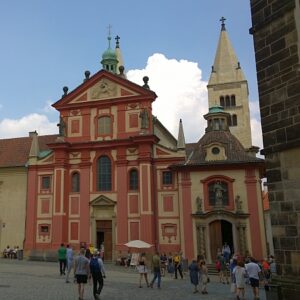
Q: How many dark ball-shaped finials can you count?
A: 4